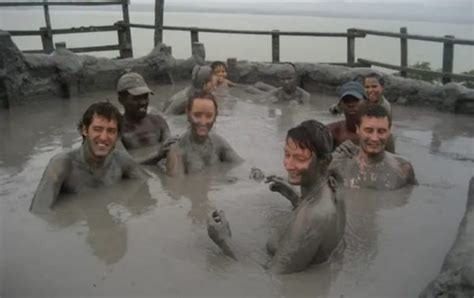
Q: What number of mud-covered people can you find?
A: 10